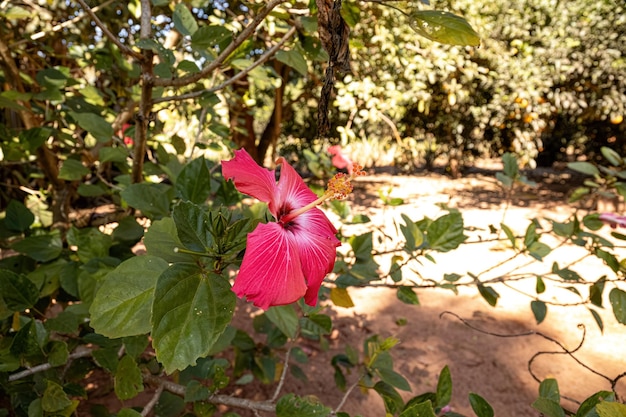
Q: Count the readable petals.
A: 5